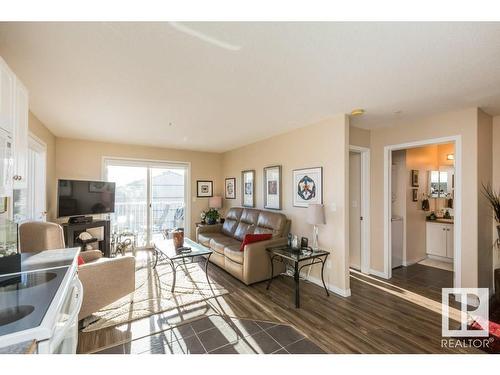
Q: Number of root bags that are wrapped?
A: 0